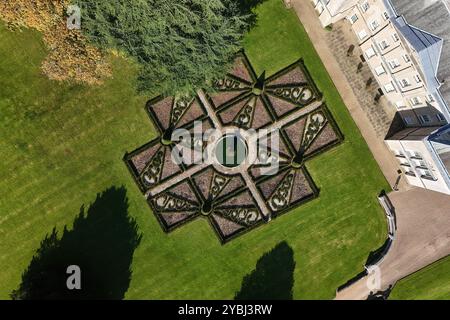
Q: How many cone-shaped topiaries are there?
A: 4